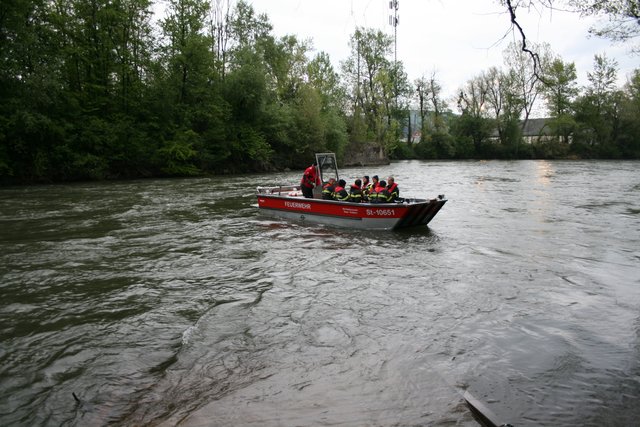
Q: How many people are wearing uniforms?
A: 8